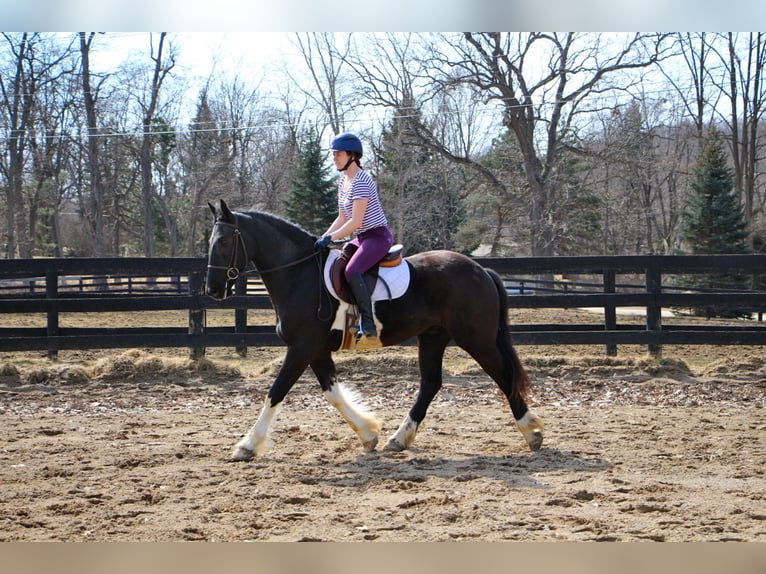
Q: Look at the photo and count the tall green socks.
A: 0